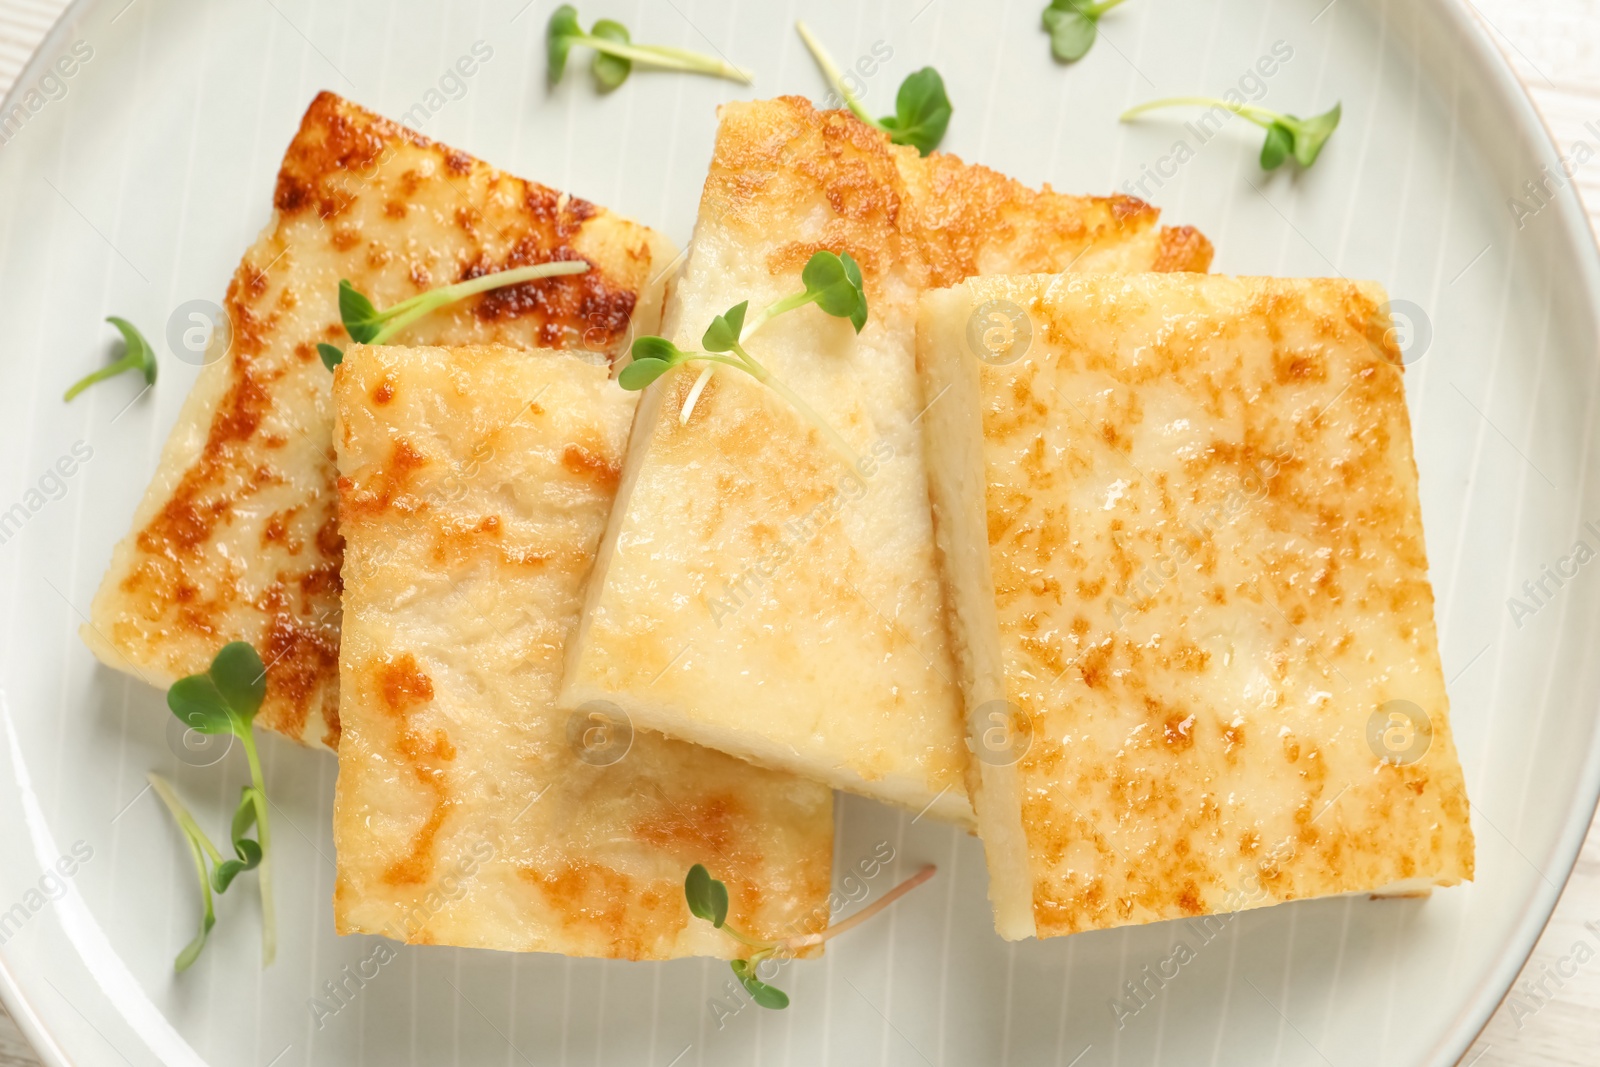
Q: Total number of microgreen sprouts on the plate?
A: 11